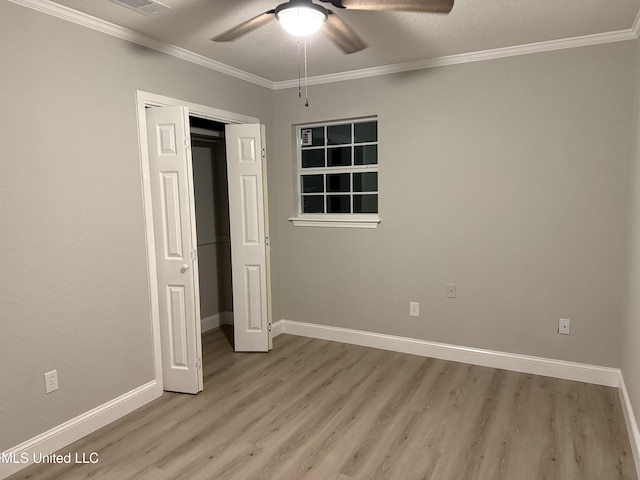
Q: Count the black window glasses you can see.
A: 12